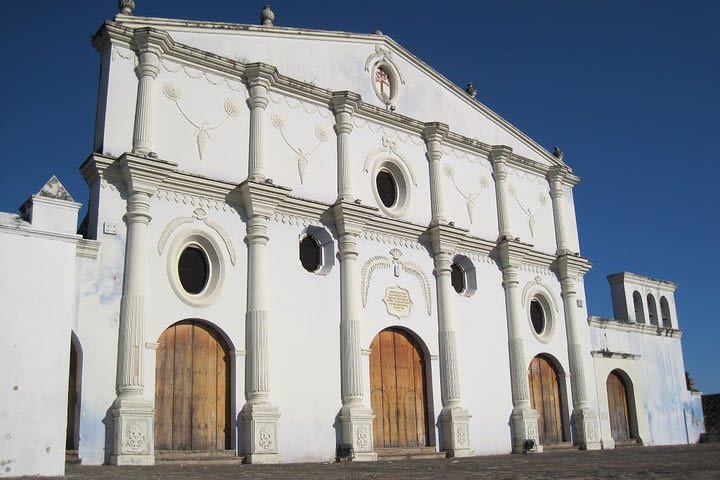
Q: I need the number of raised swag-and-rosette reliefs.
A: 4